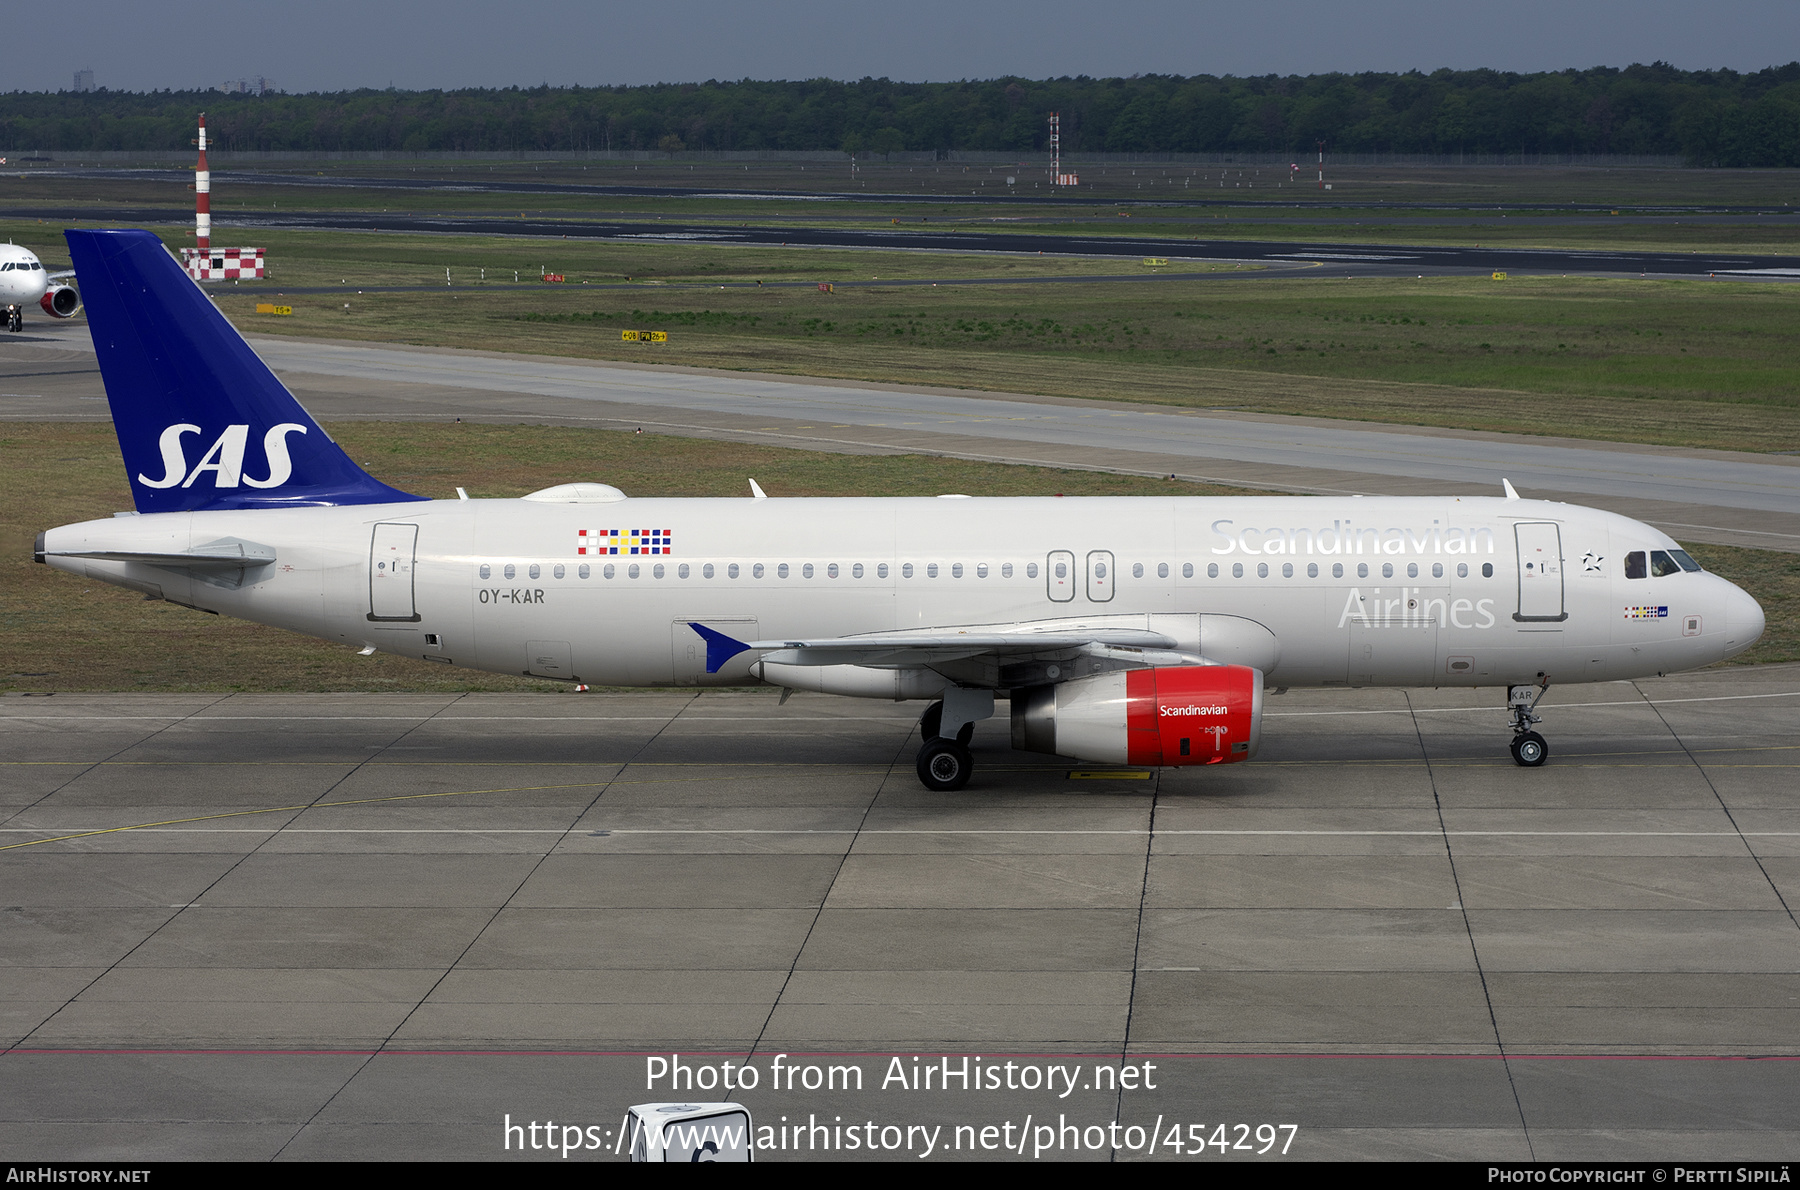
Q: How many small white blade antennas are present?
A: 3